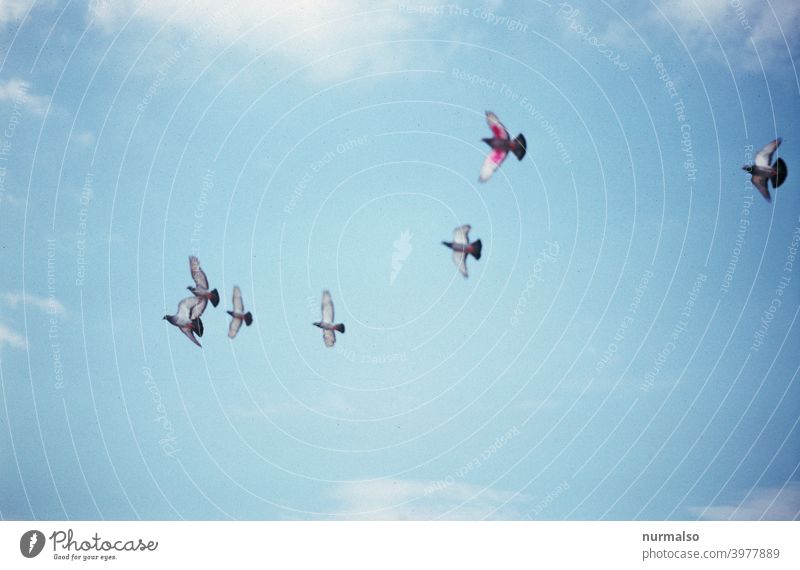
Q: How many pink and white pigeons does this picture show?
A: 1